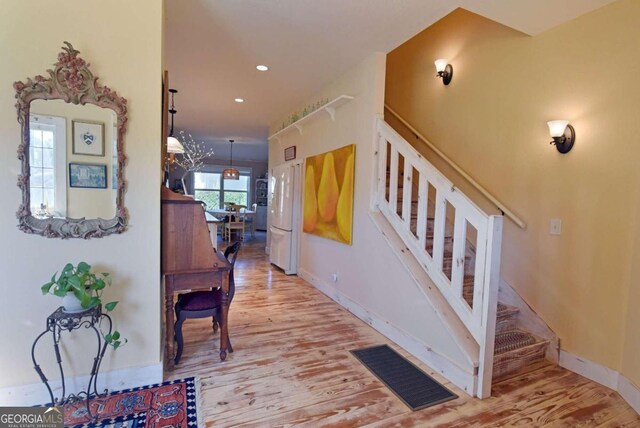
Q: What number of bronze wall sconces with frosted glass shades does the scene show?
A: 2